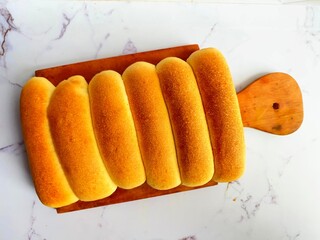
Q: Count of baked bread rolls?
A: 6